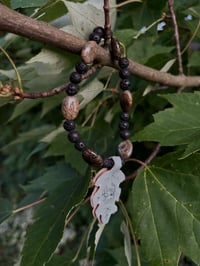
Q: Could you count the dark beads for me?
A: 15